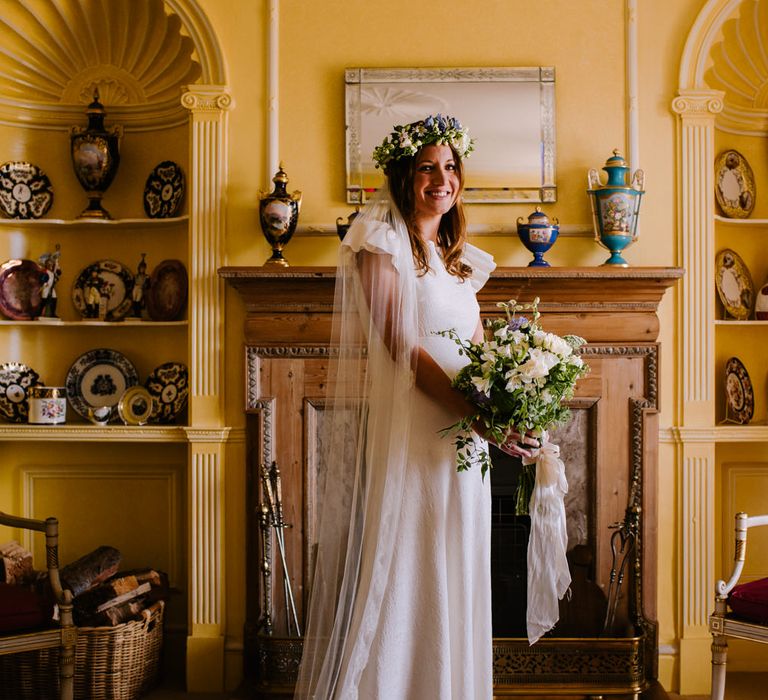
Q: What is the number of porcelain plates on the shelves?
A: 12